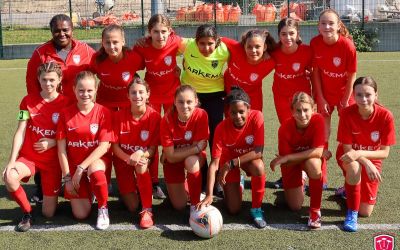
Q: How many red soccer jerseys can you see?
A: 12